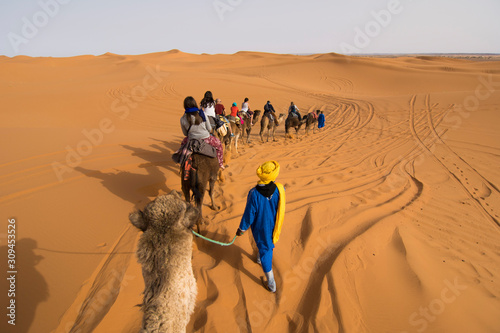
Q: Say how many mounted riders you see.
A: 7